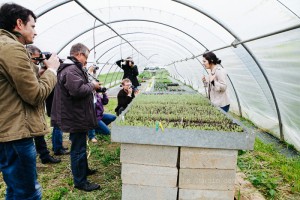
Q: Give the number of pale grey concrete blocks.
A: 6